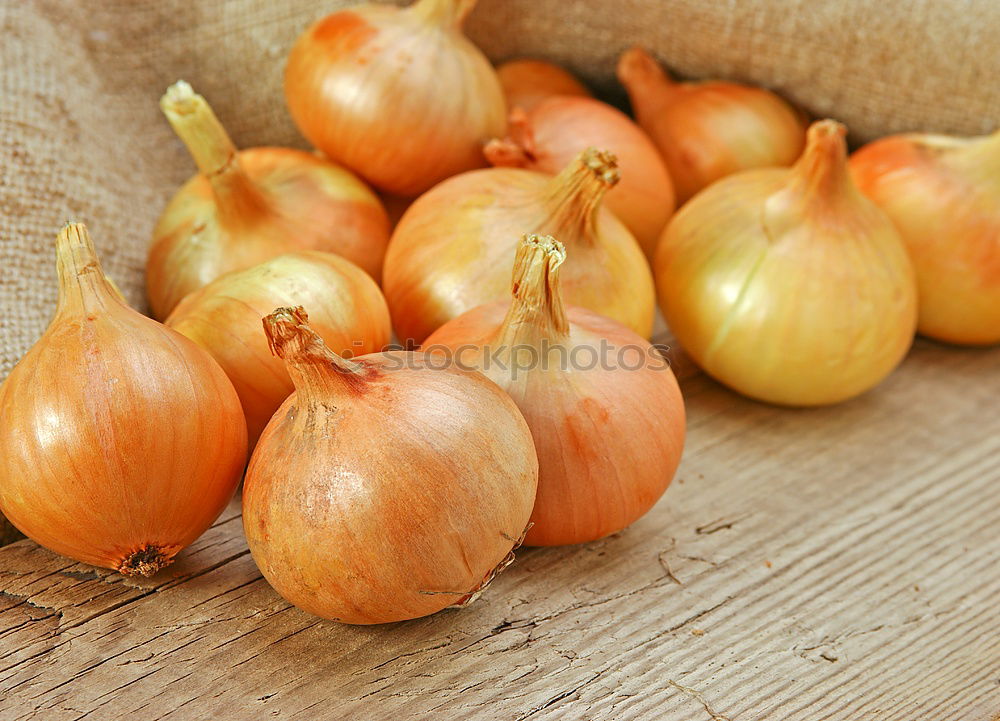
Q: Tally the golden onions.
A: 12